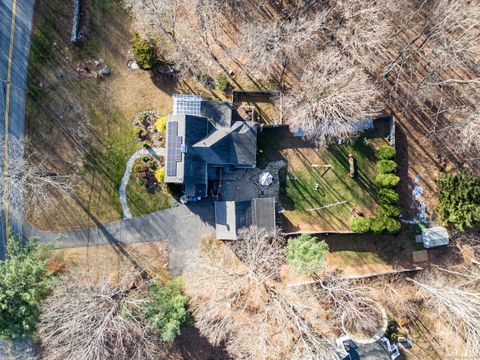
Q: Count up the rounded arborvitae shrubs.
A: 8